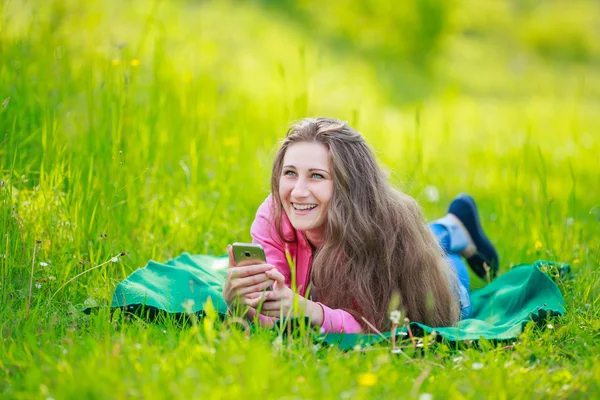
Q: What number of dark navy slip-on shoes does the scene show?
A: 1